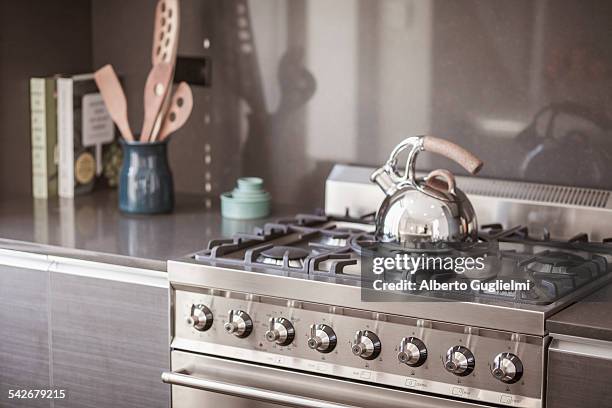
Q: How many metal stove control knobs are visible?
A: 8